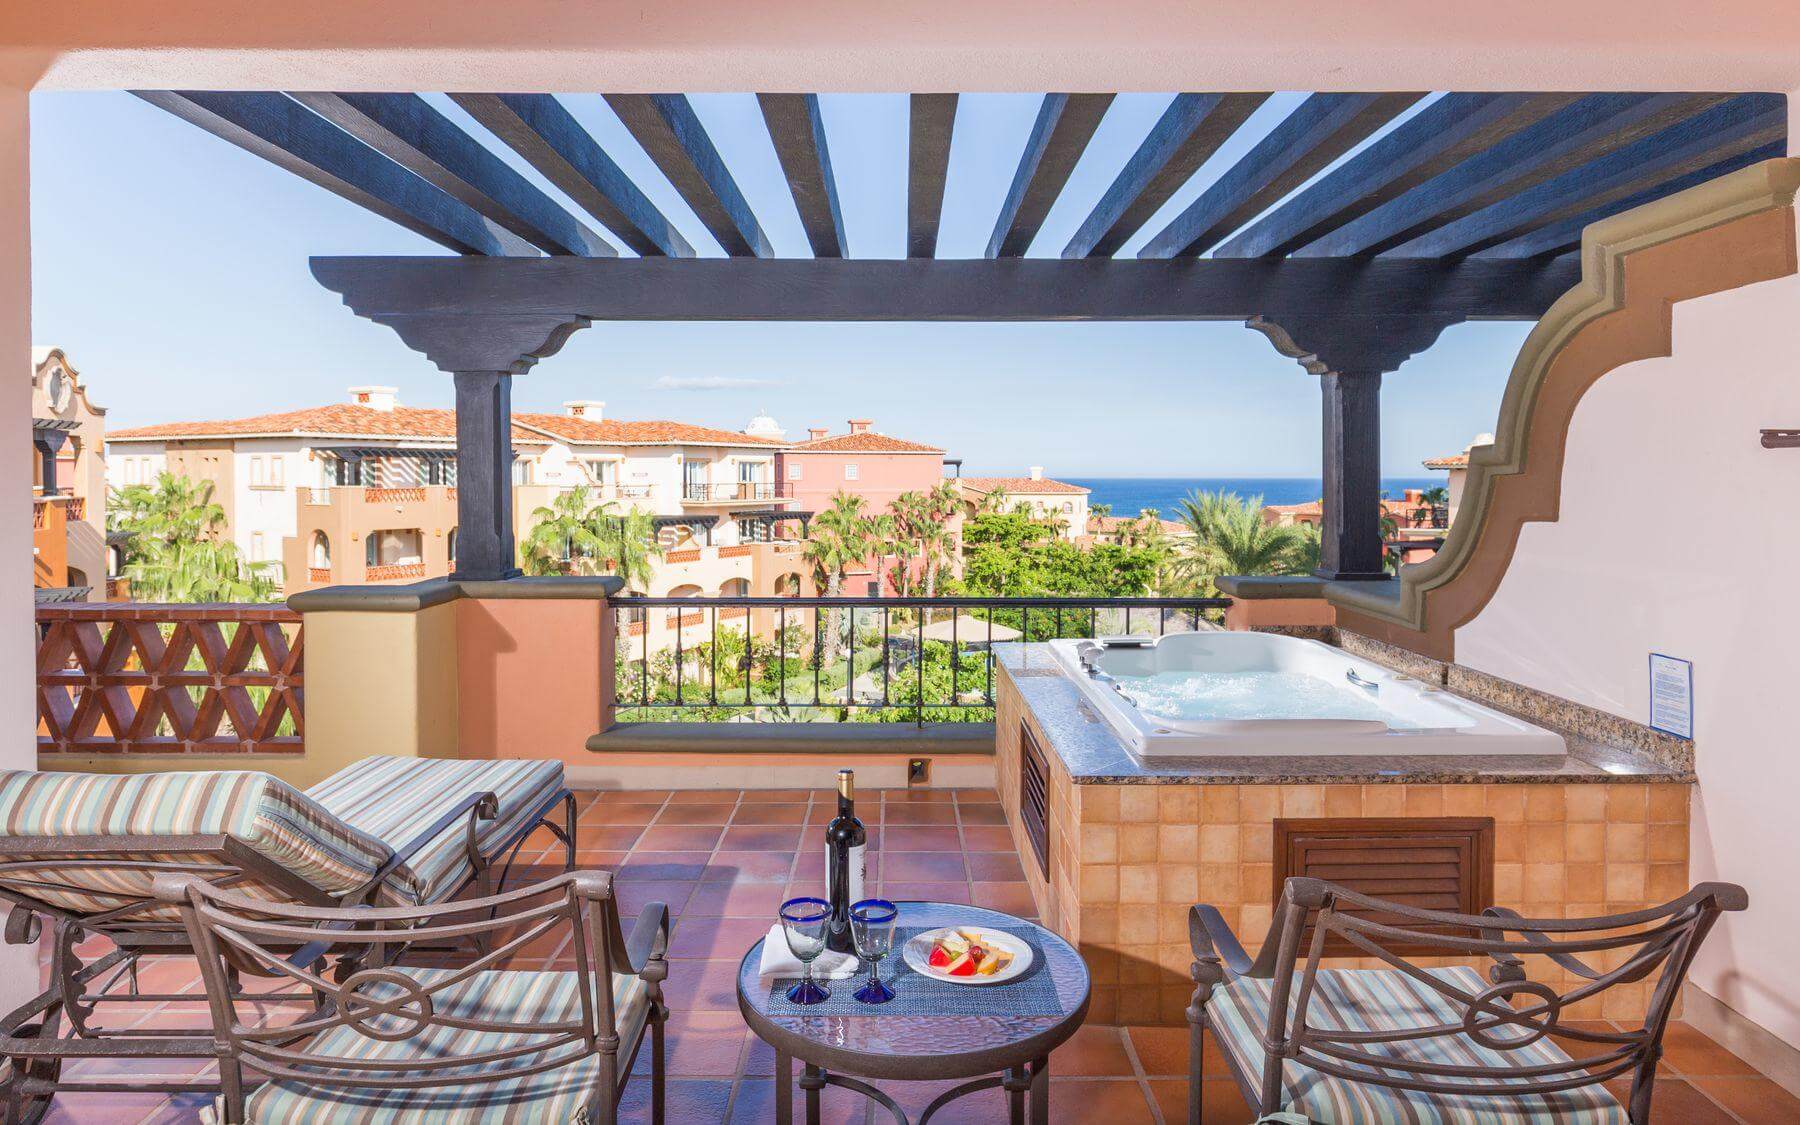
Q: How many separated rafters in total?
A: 13